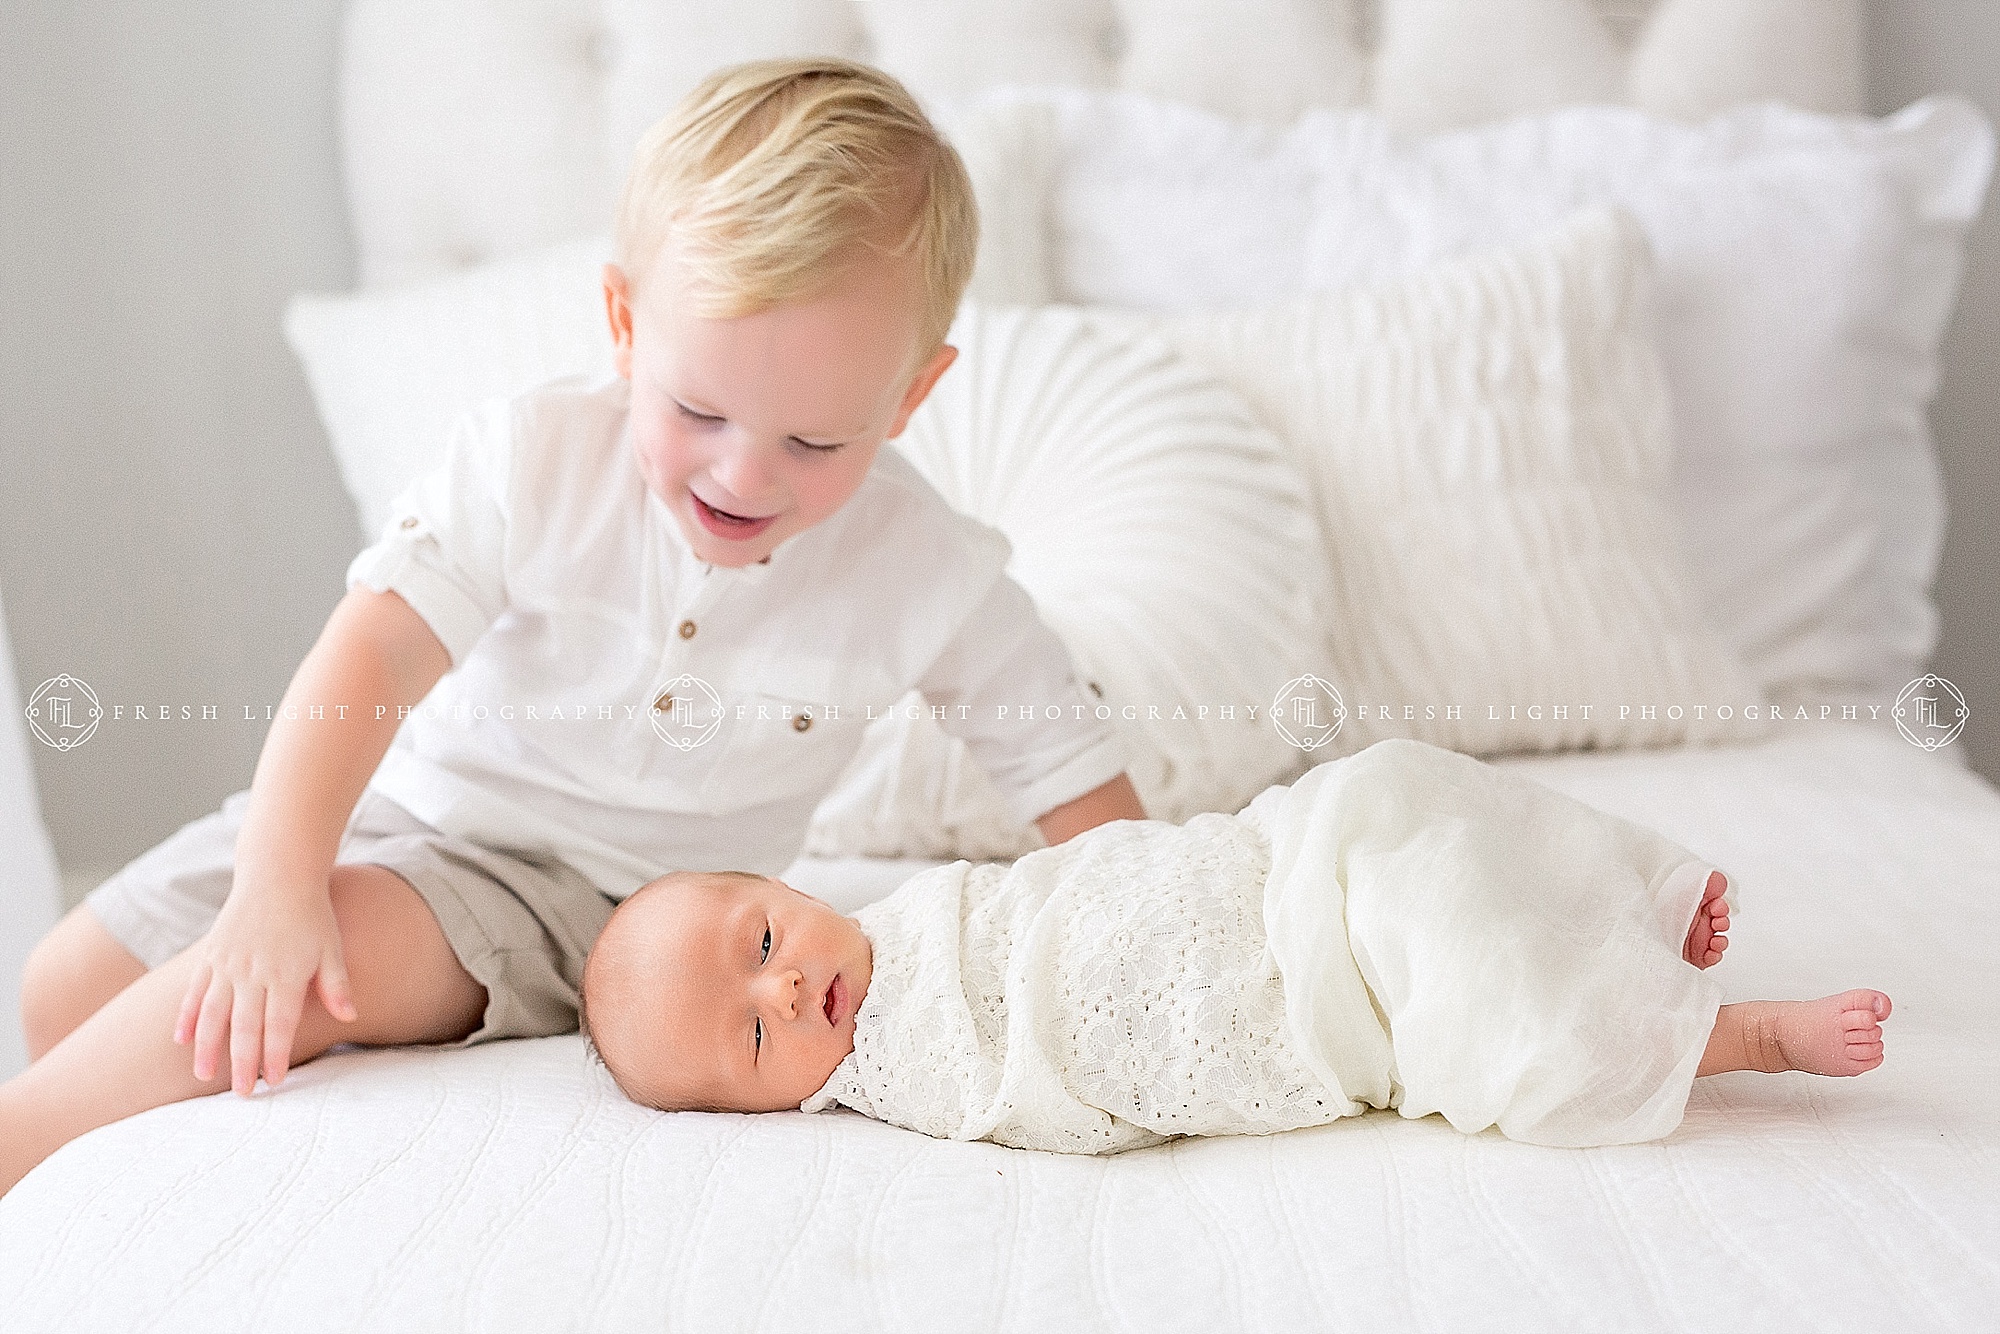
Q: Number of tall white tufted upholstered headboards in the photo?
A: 1